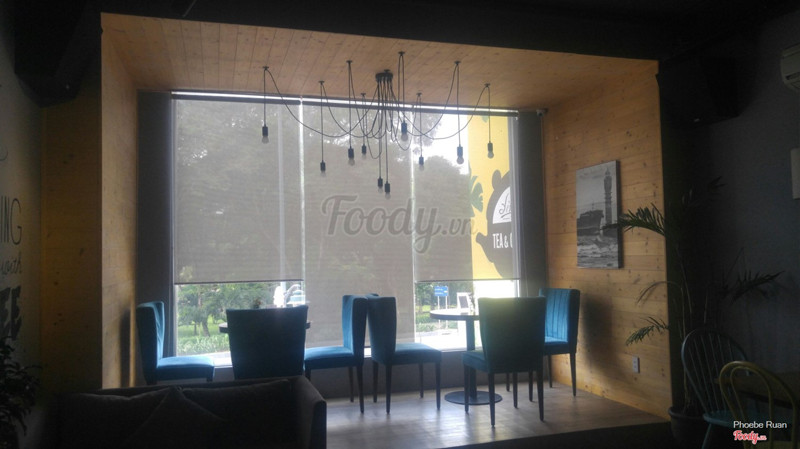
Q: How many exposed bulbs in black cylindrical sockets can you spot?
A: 10